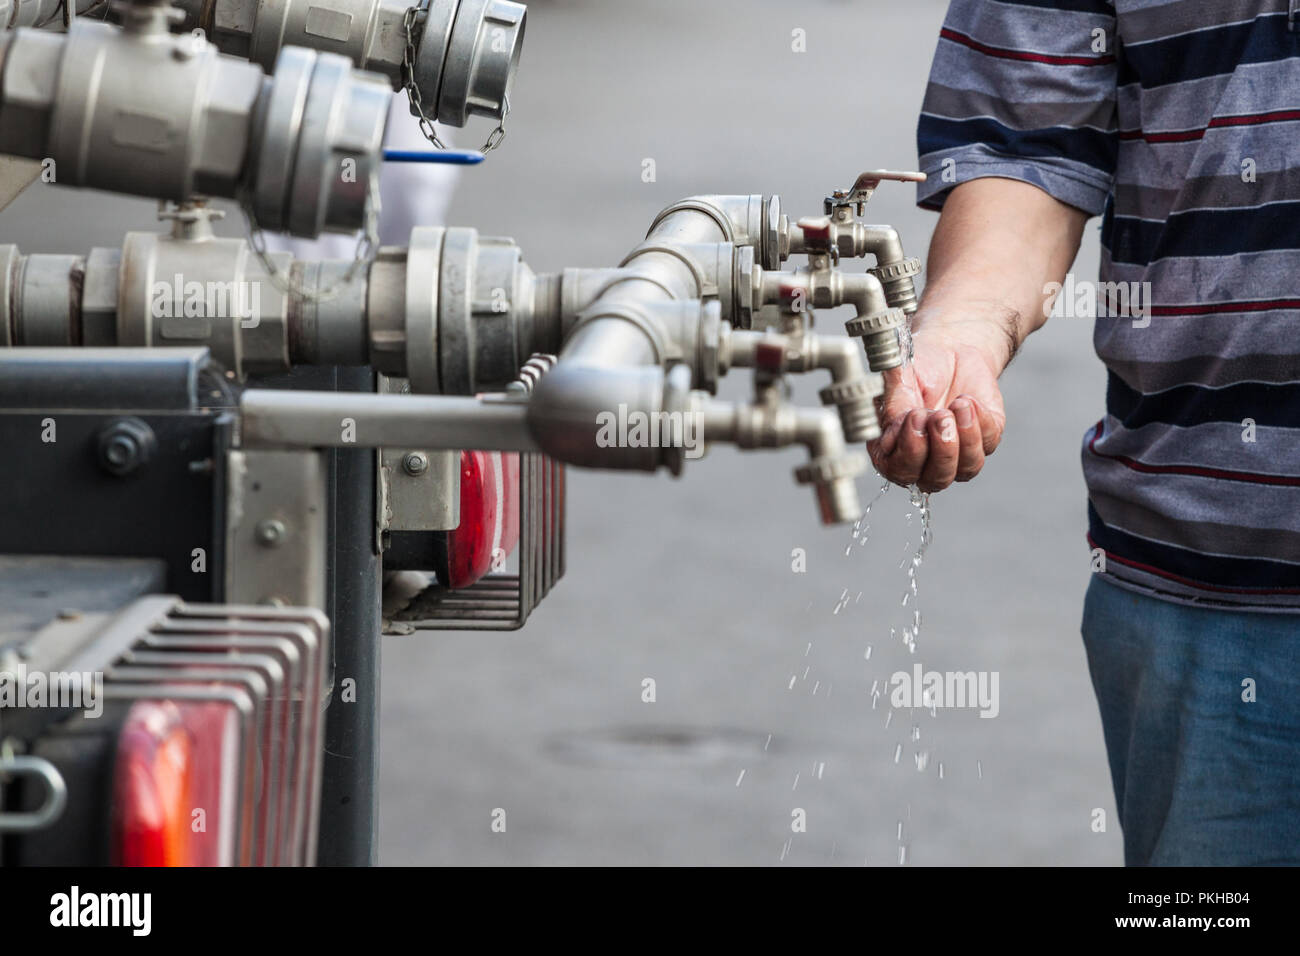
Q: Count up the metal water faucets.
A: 4